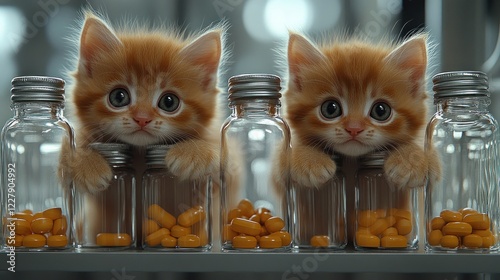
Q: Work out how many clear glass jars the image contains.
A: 7